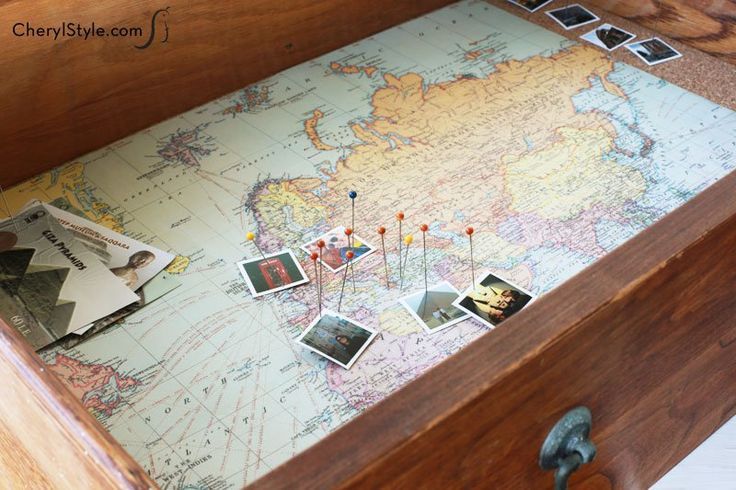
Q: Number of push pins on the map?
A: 11